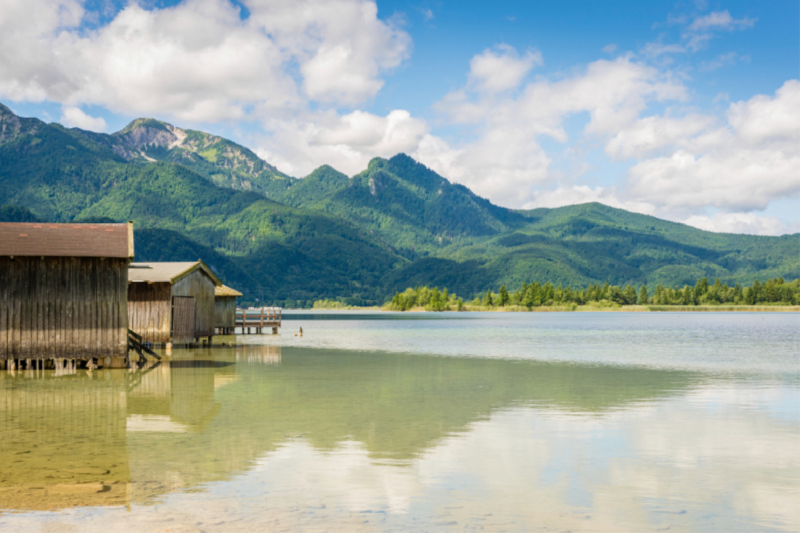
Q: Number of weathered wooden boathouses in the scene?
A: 3